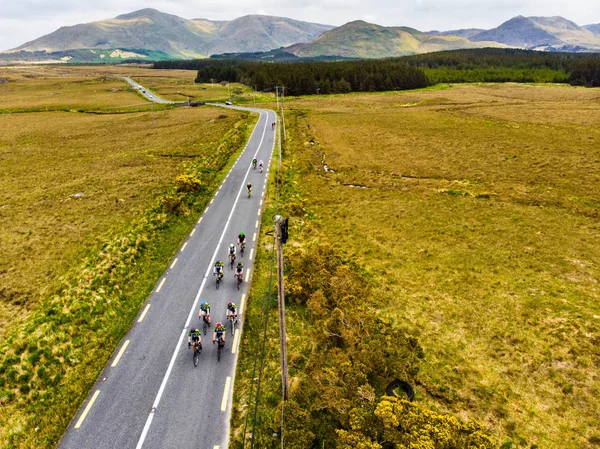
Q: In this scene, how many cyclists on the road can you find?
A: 12